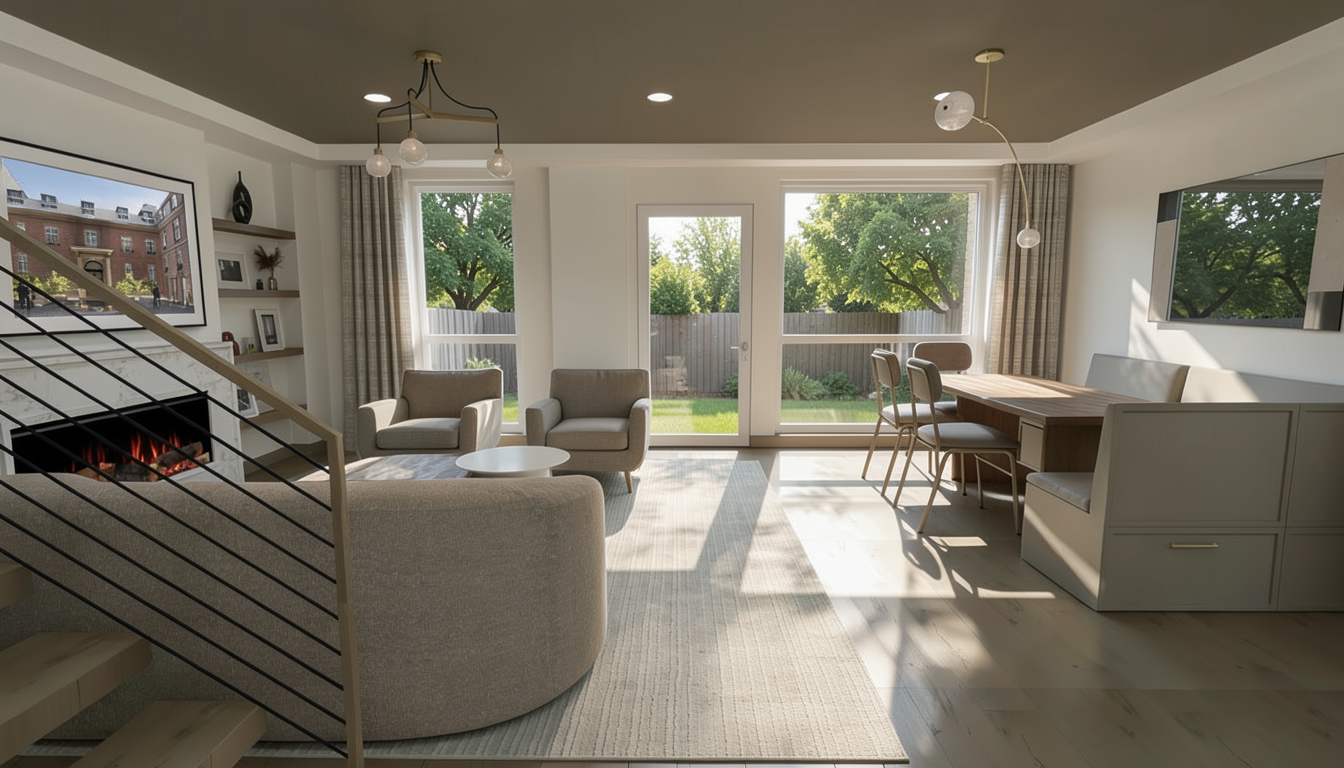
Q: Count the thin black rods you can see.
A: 9